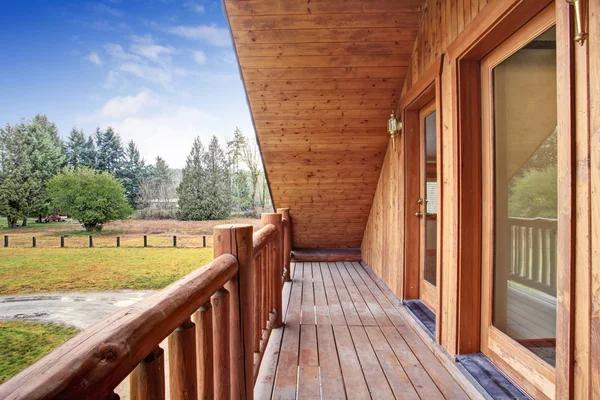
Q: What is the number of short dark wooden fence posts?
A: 8